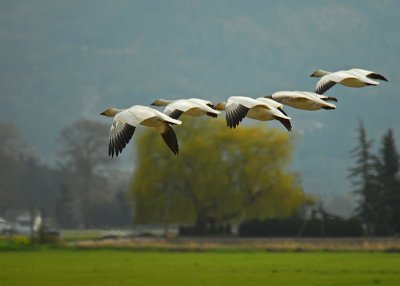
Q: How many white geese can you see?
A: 5